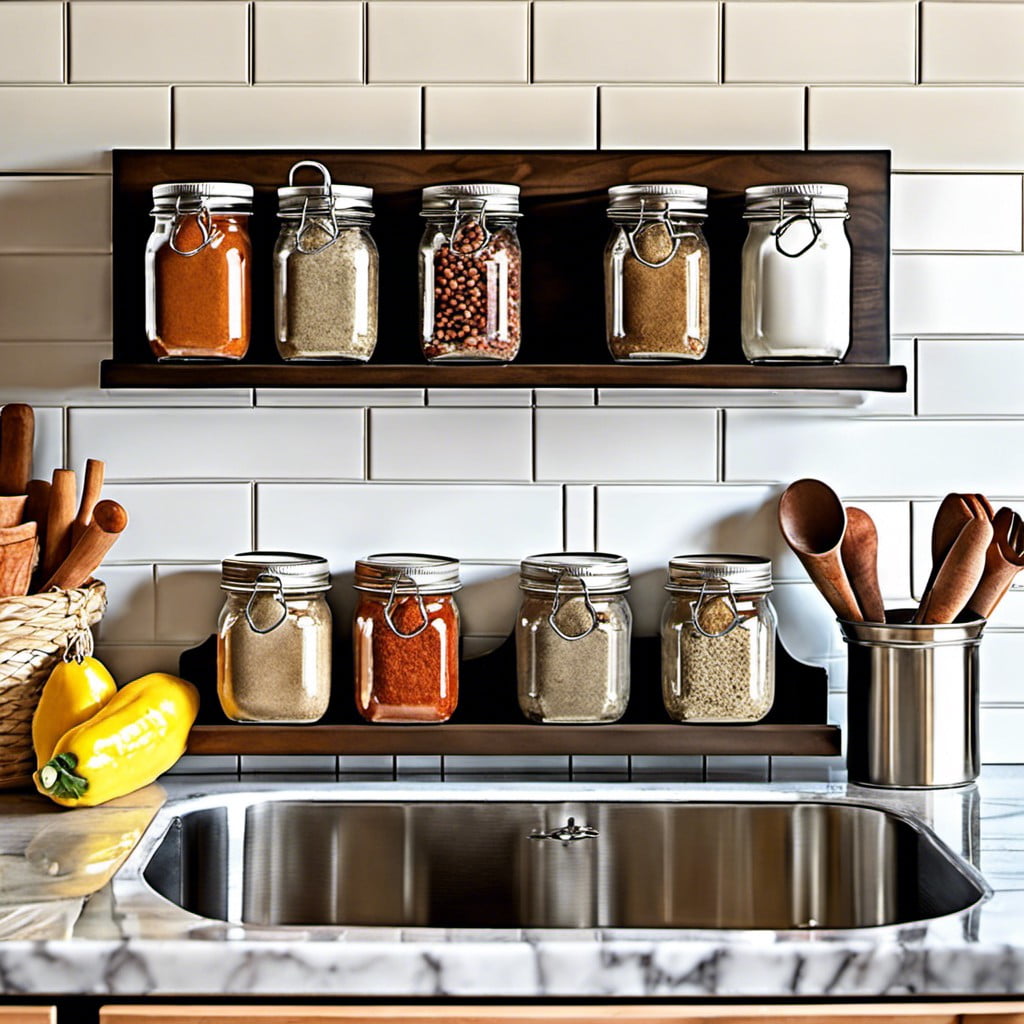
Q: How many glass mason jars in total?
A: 9